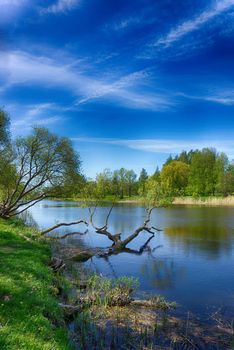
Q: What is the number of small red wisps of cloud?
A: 0